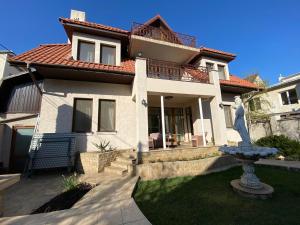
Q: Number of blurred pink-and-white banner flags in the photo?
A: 0